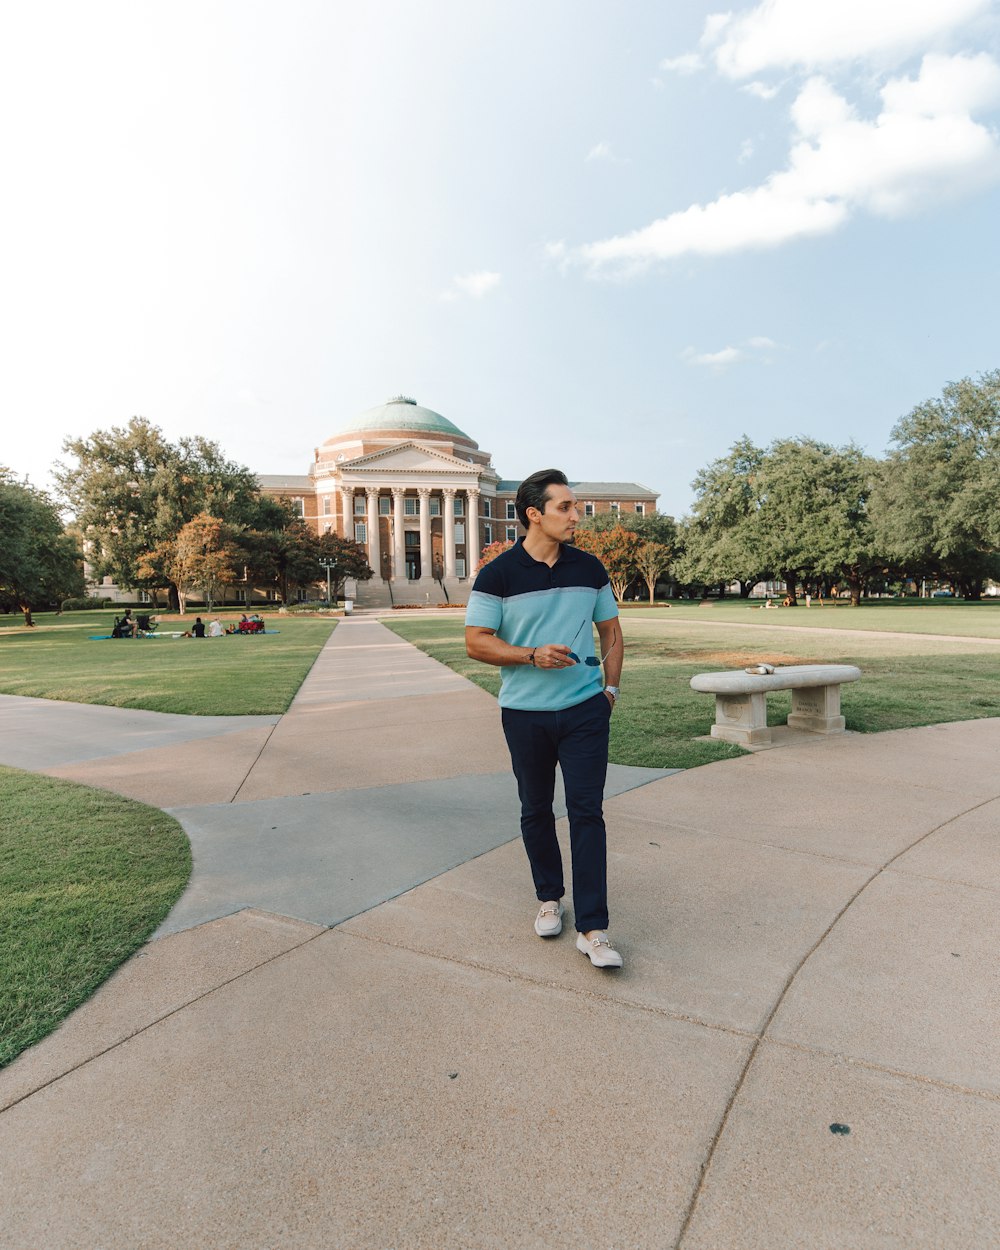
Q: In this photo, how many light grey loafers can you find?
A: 2